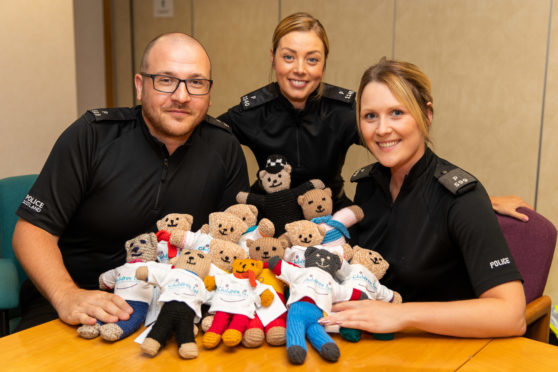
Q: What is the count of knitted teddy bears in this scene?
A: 13